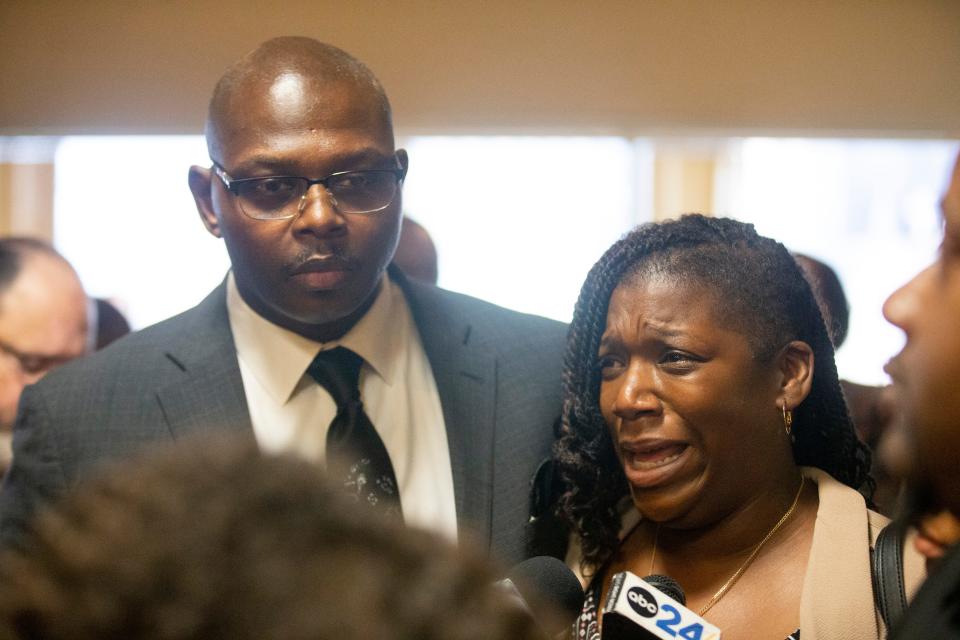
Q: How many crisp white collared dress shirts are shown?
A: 1